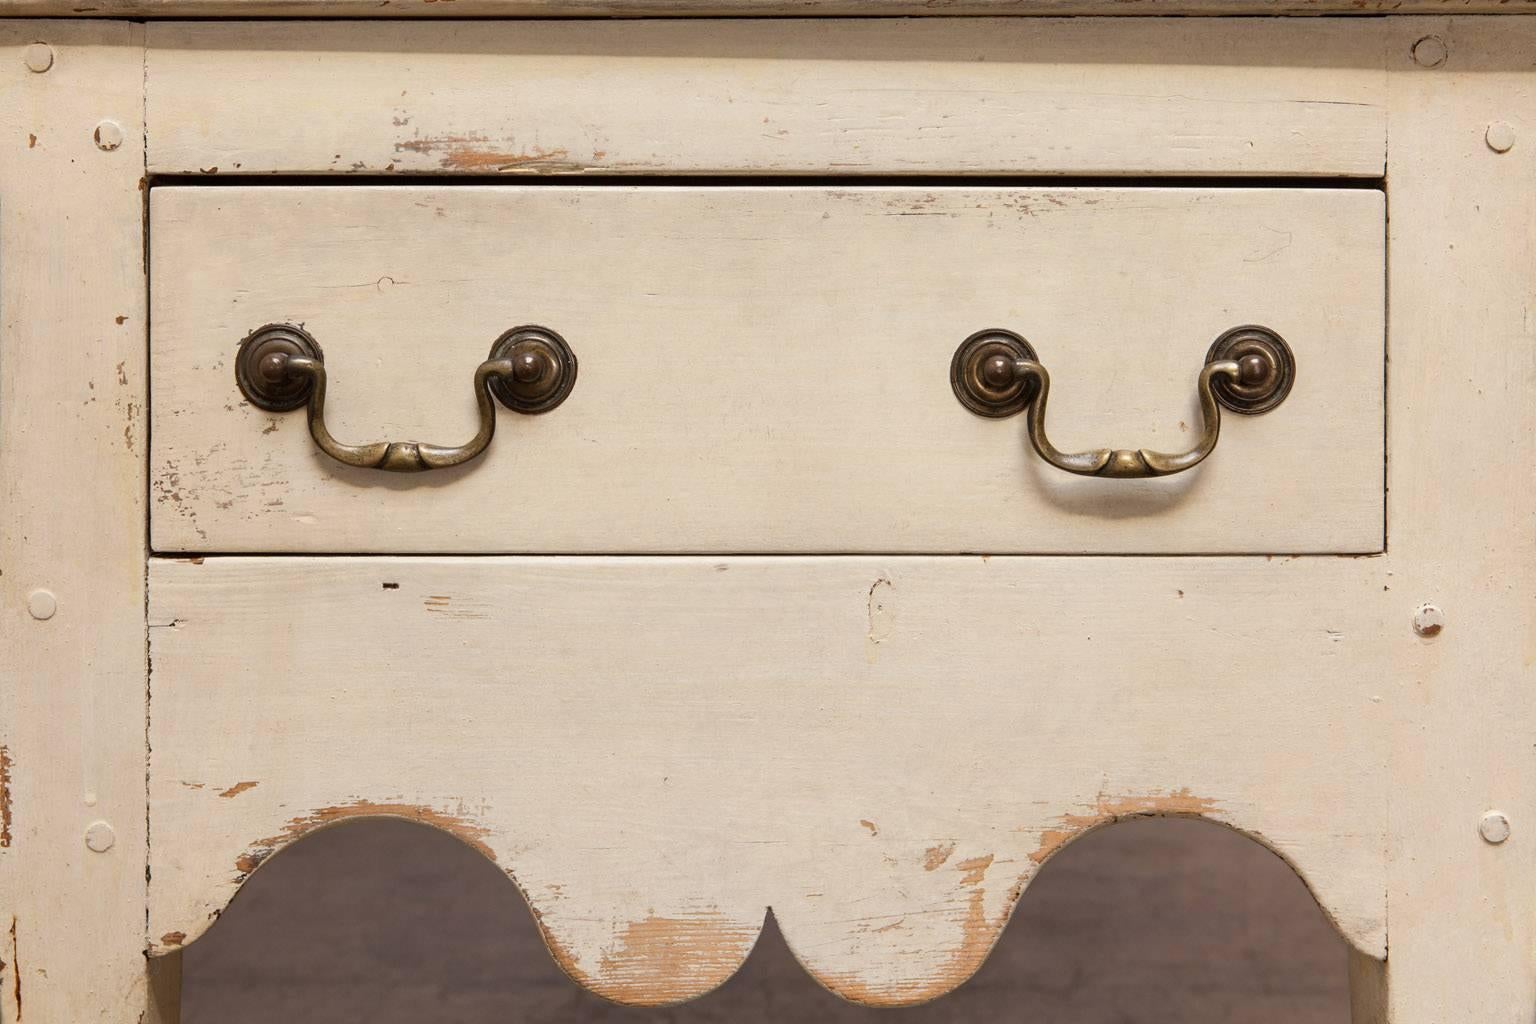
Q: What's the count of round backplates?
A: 4